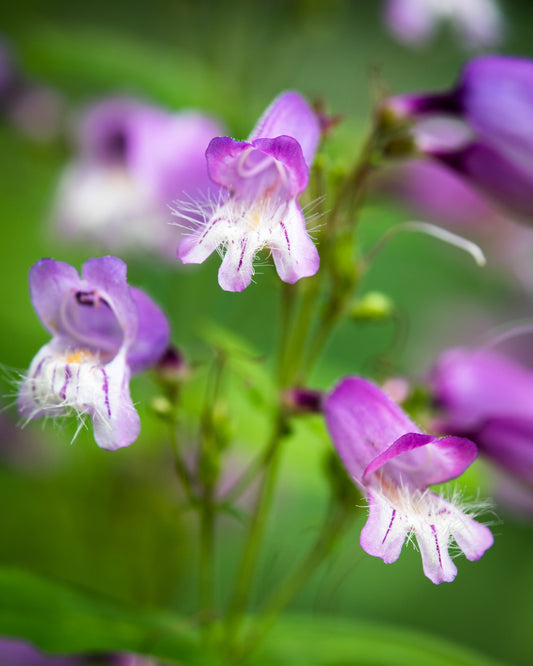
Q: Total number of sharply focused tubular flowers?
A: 3